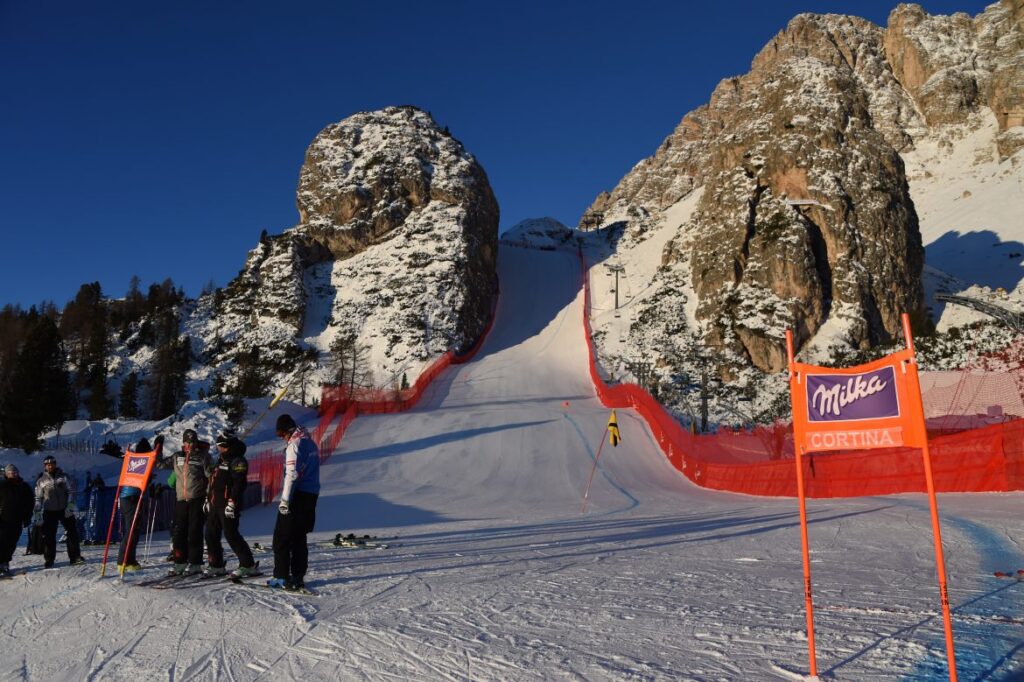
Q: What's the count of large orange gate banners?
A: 2